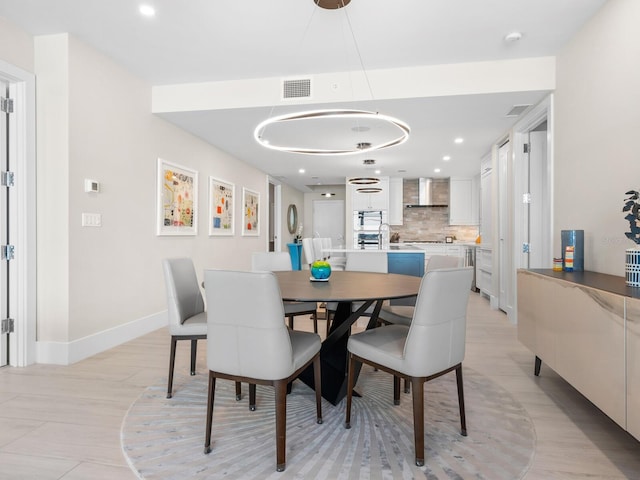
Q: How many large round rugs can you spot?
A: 1